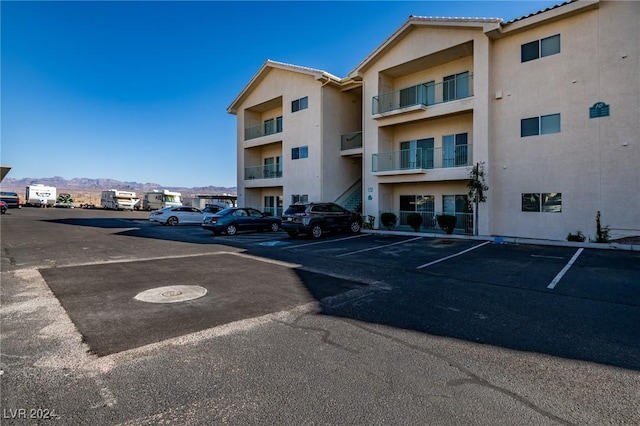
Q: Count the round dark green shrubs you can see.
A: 3